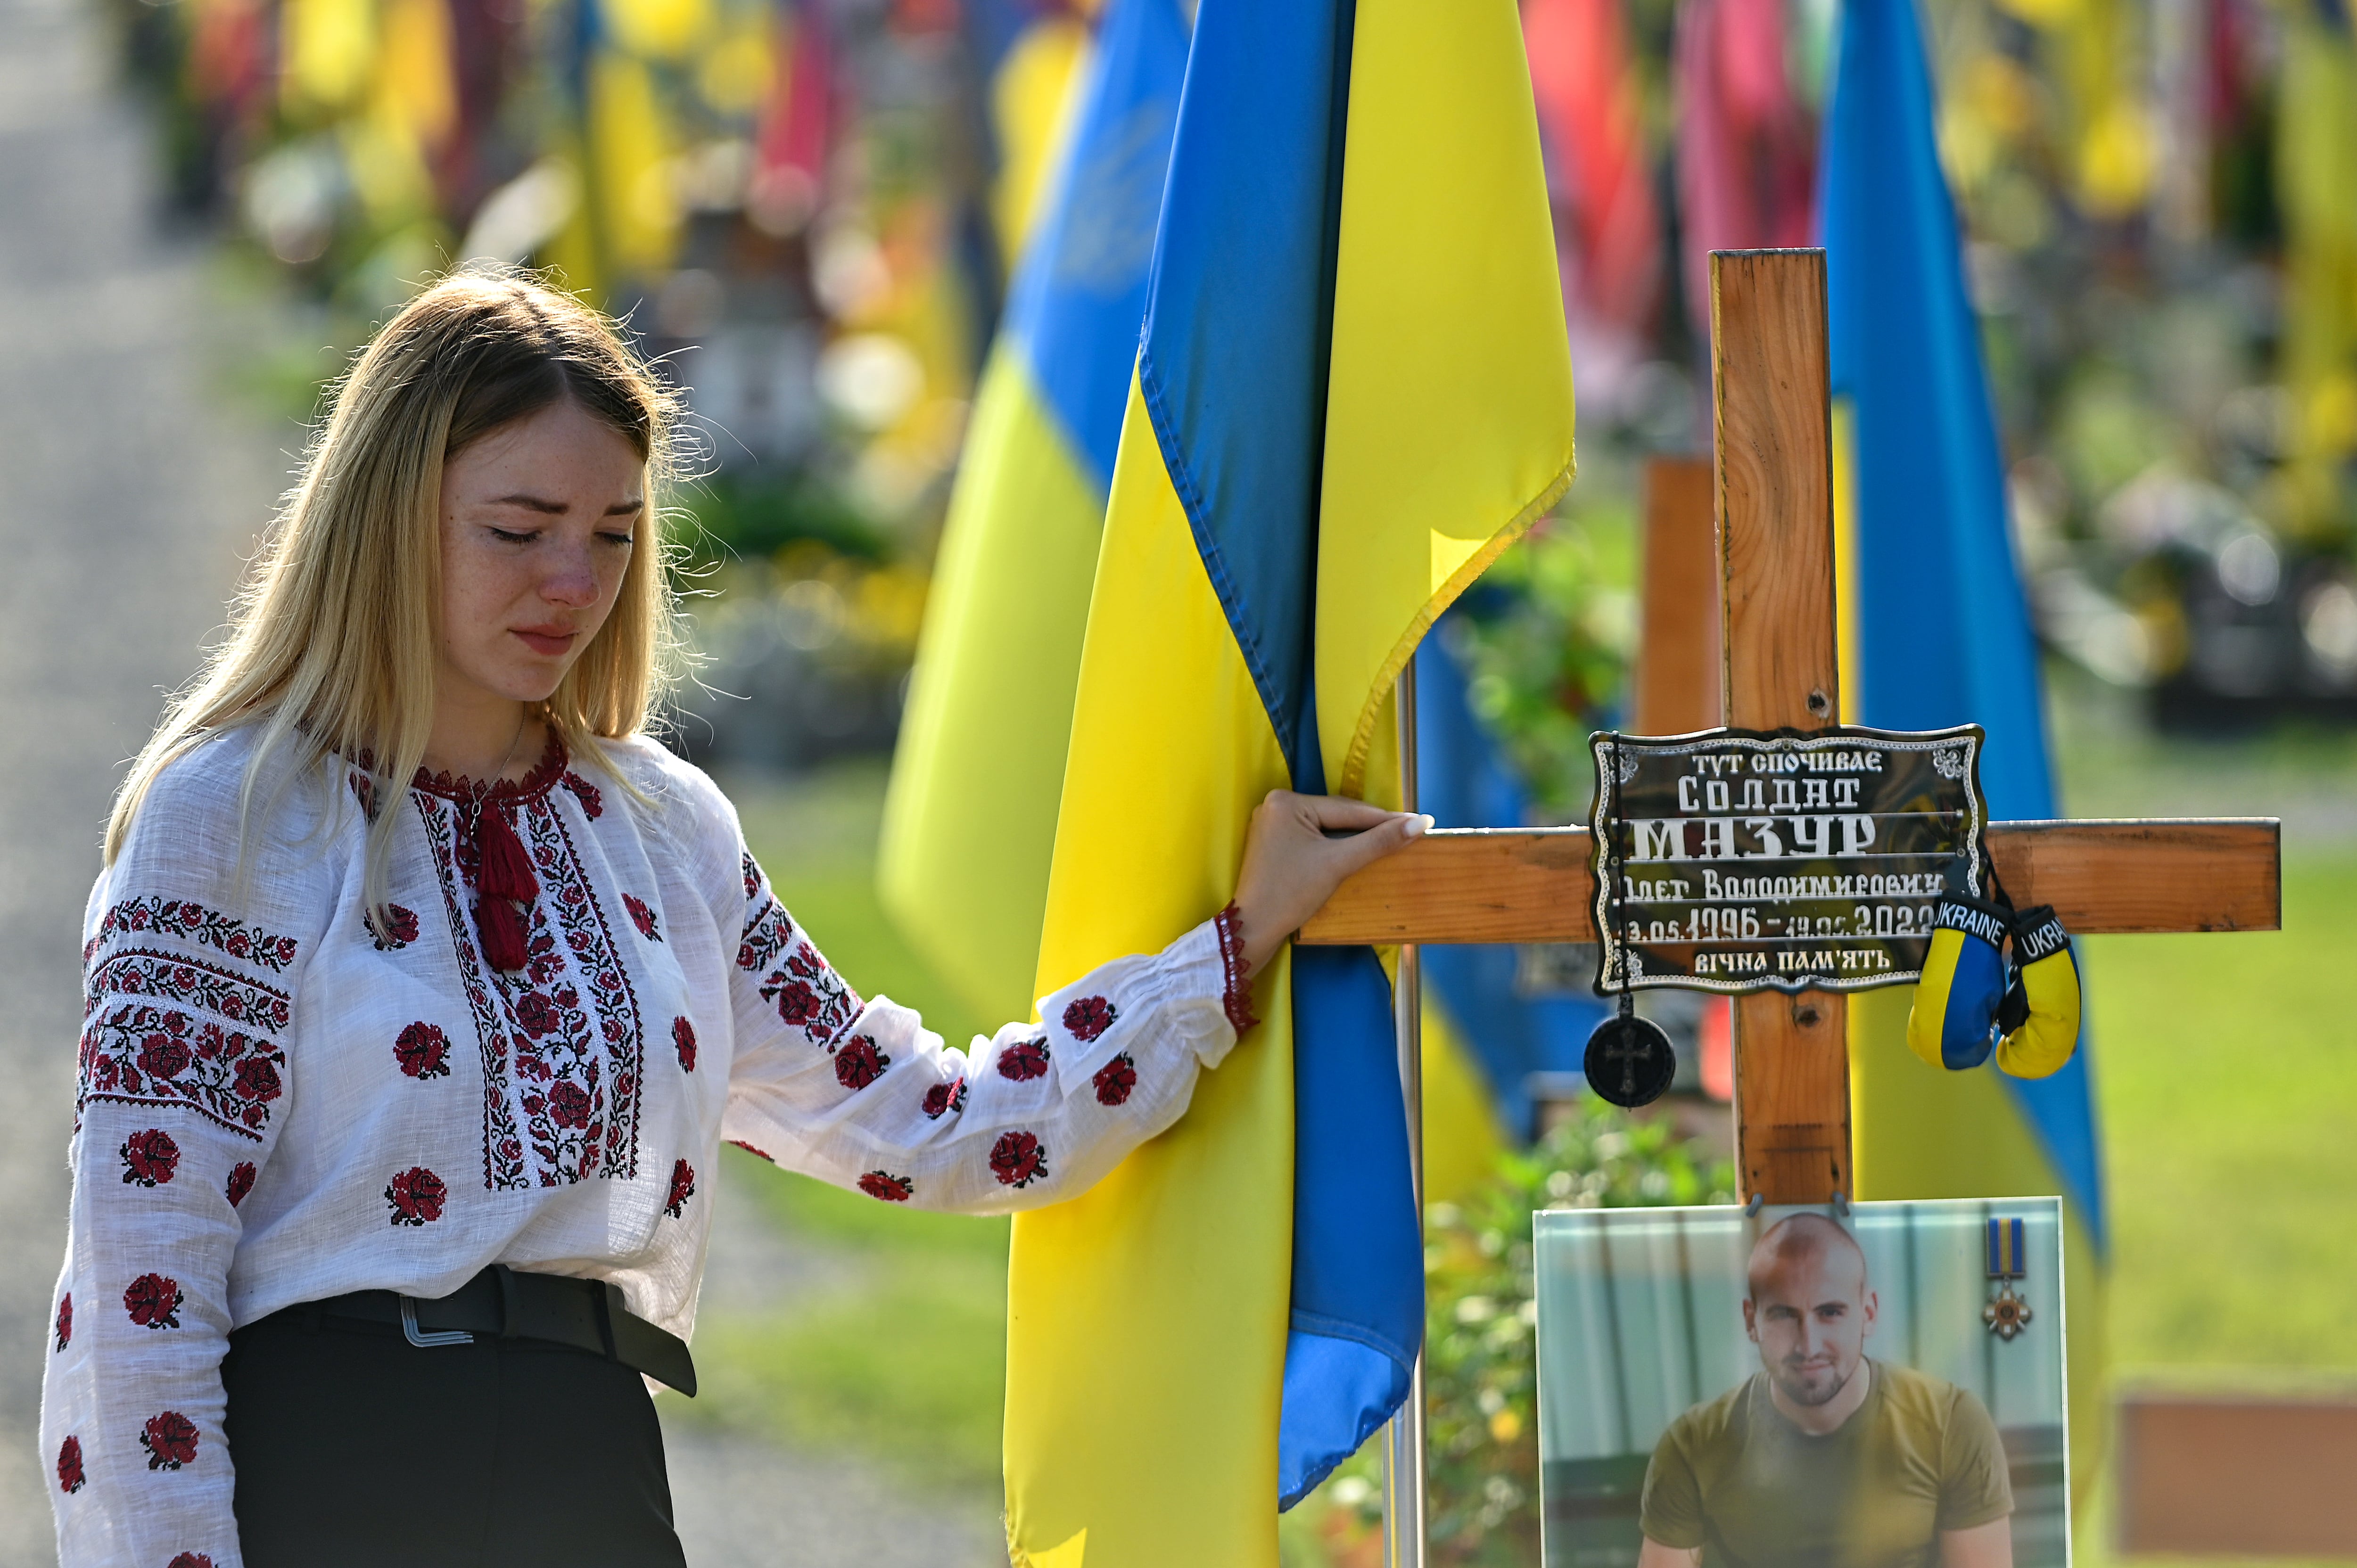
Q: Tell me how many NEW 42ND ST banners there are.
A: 0